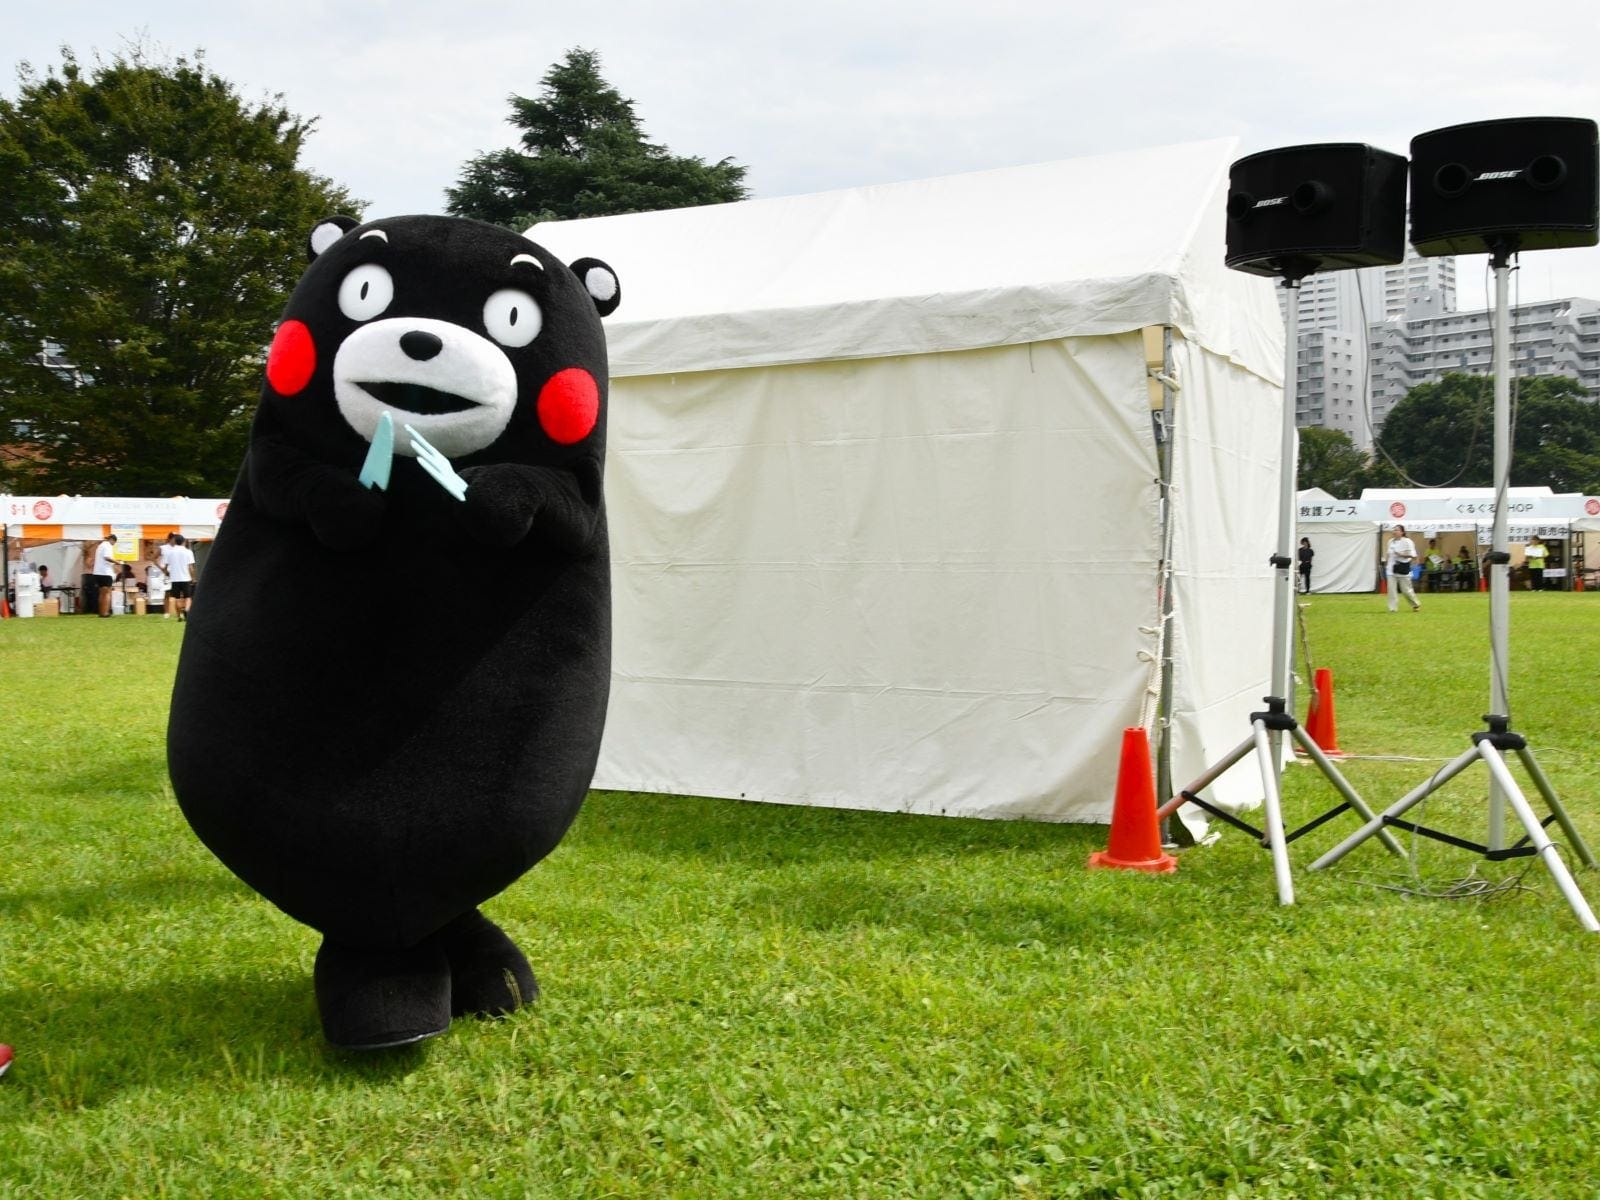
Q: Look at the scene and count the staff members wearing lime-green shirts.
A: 3